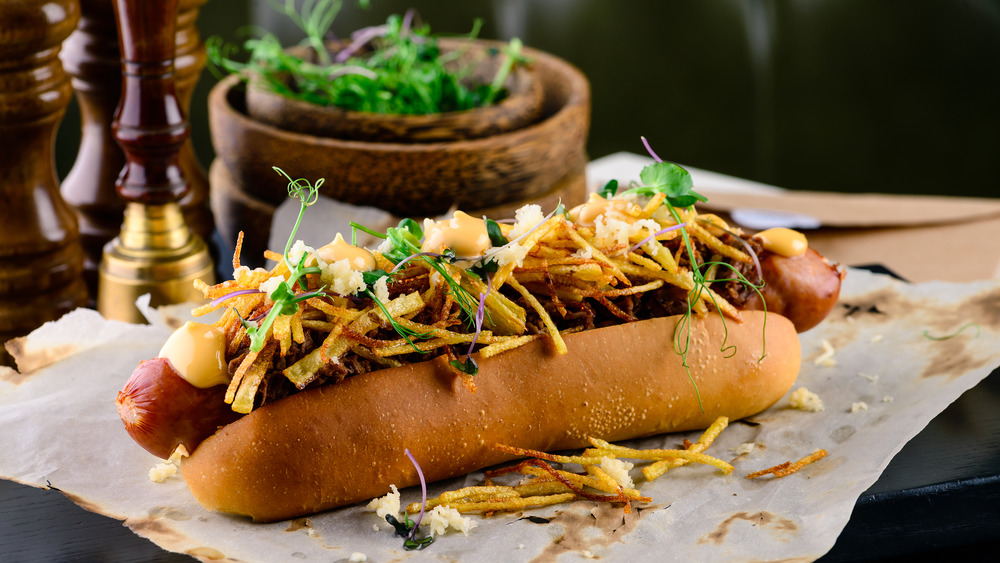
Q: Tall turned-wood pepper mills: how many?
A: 3